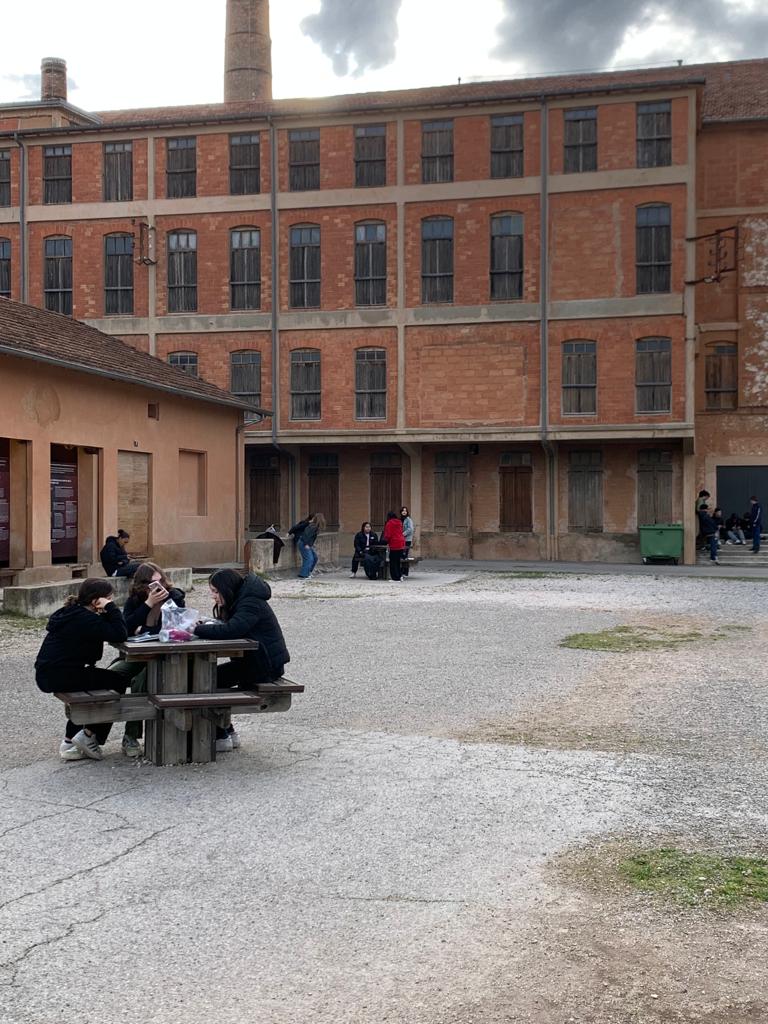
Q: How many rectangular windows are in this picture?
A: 11